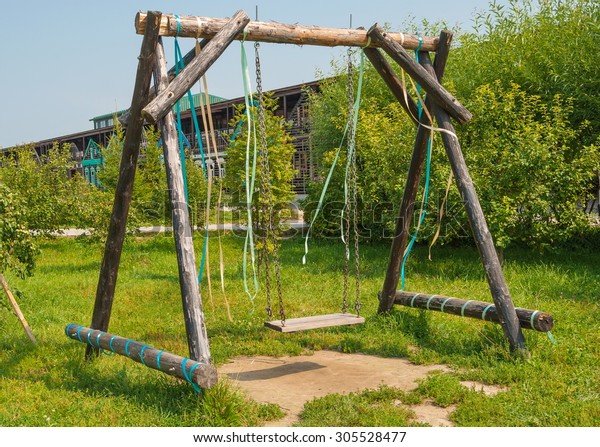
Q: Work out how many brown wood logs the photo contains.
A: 11